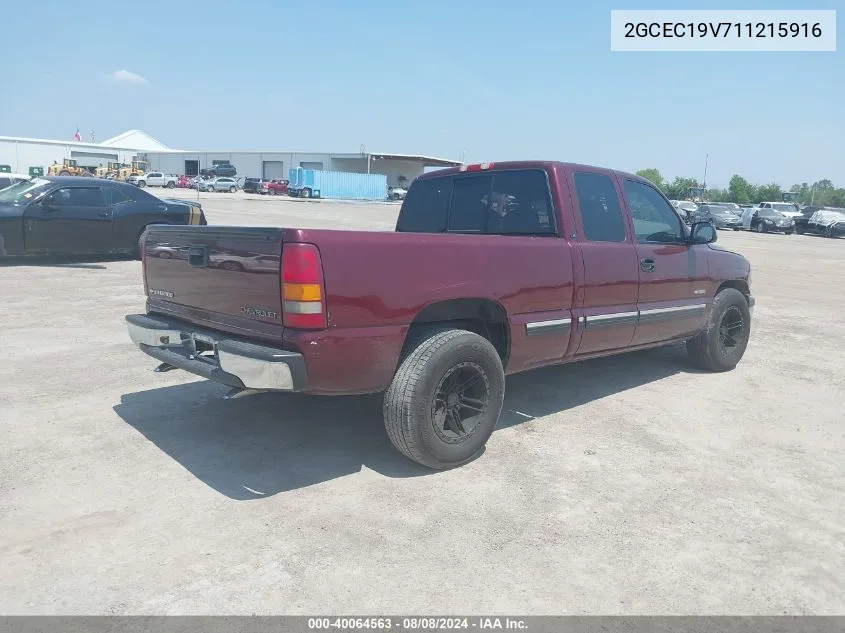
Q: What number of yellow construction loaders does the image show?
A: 3